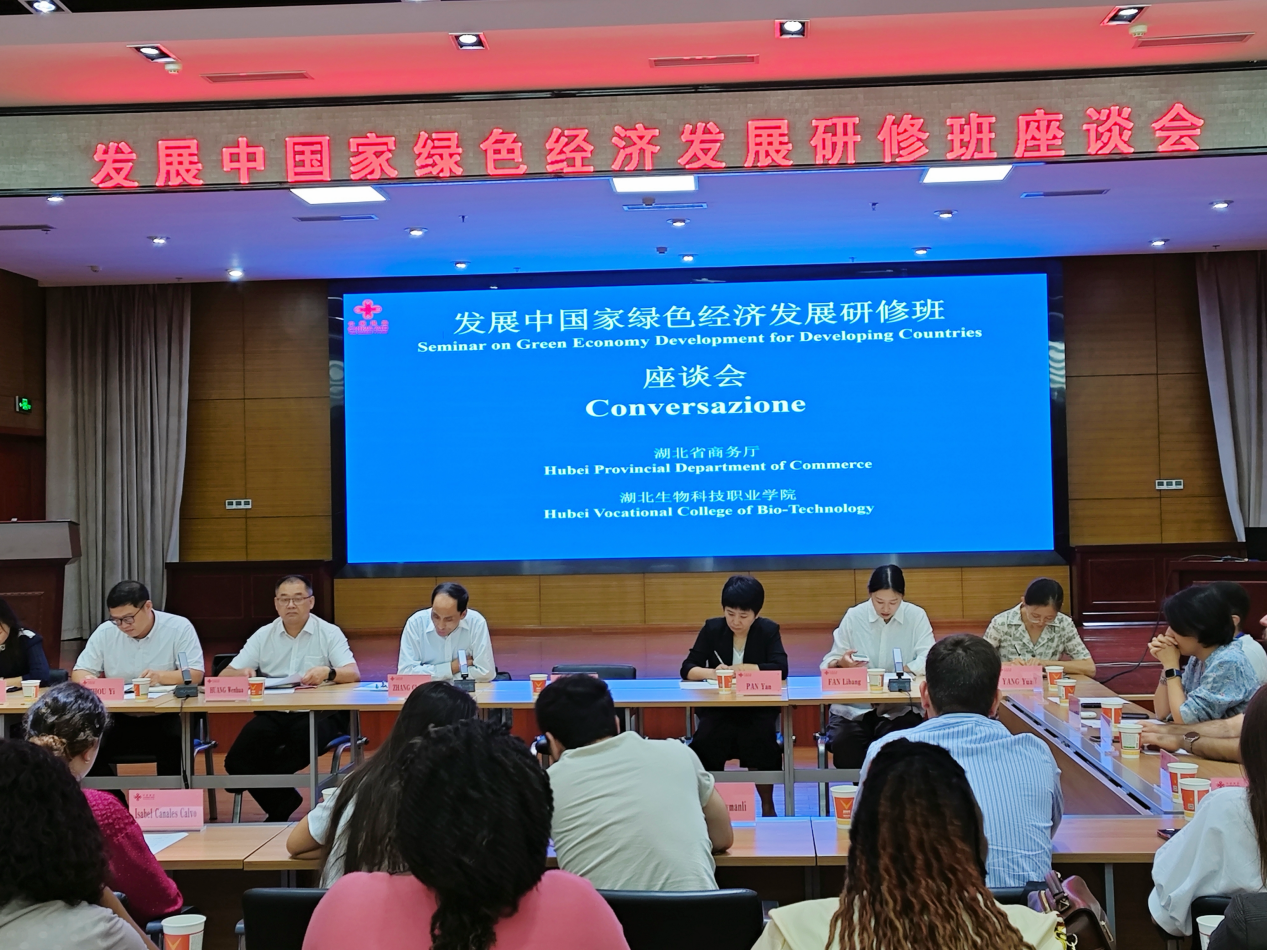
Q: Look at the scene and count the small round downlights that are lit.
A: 11